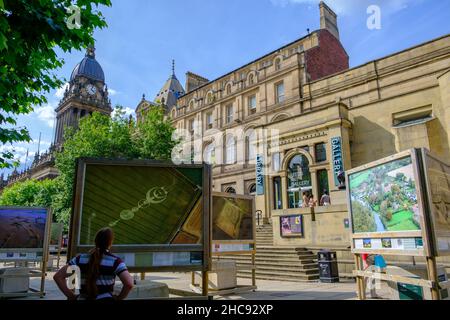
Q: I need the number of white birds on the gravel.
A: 0